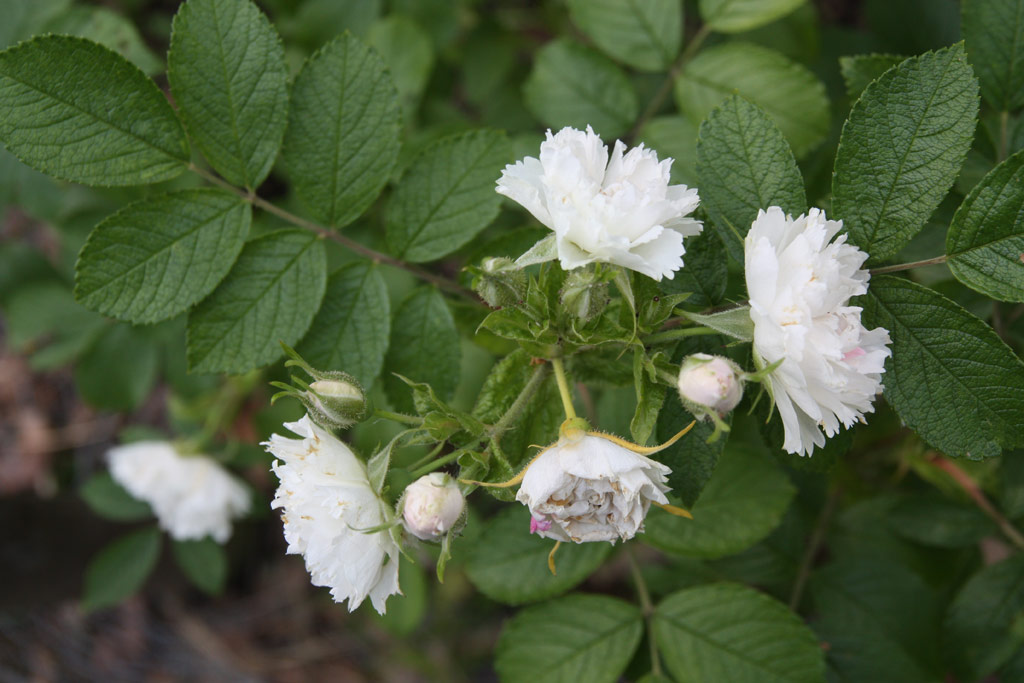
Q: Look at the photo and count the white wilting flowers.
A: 1